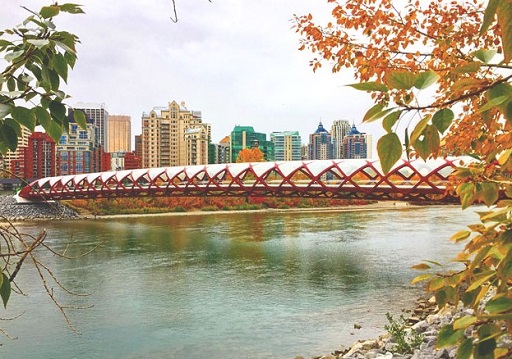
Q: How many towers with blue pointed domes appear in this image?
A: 2